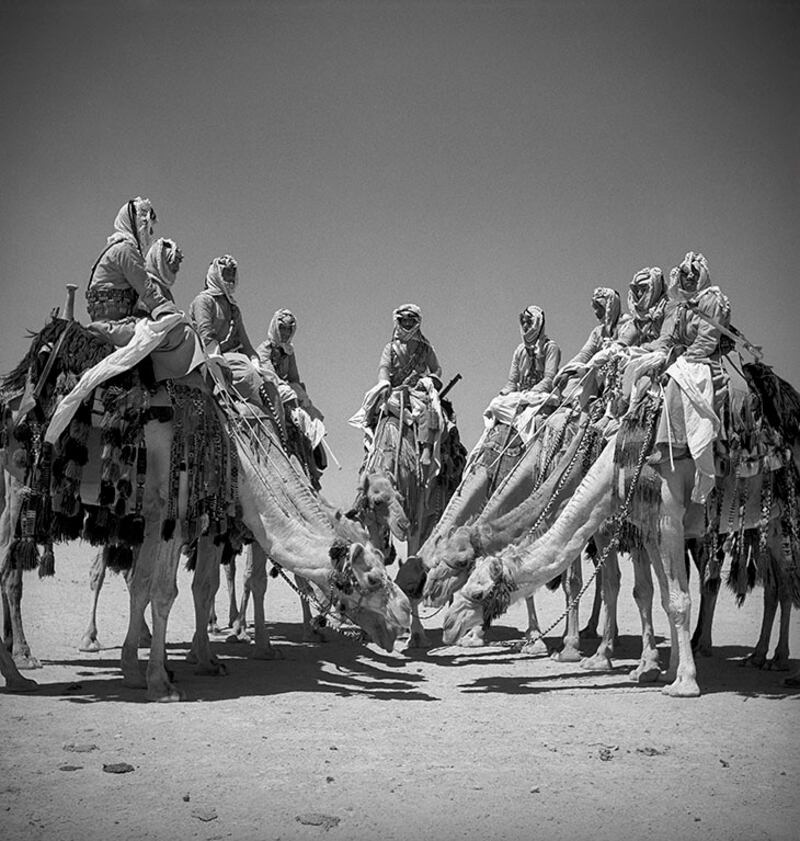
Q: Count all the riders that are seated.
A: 9